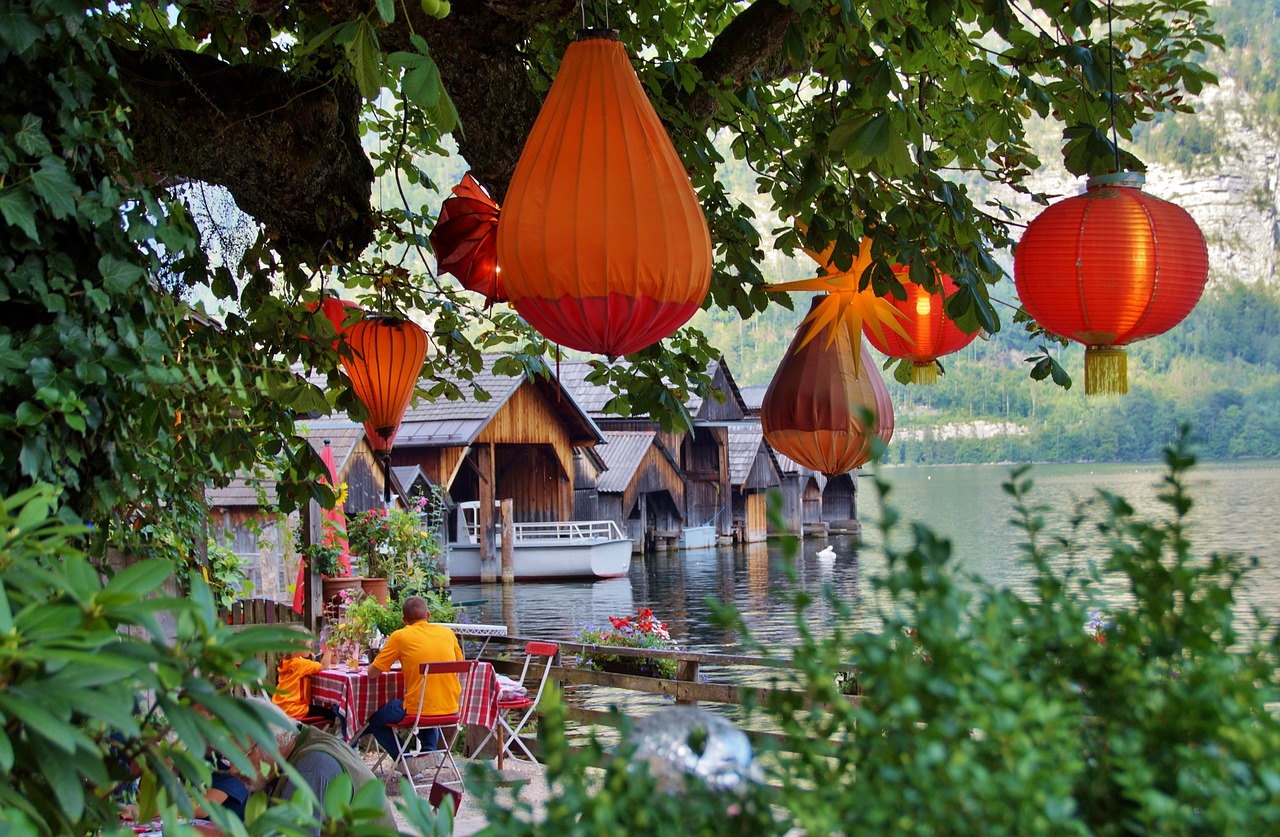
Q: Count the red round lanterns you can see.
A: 2